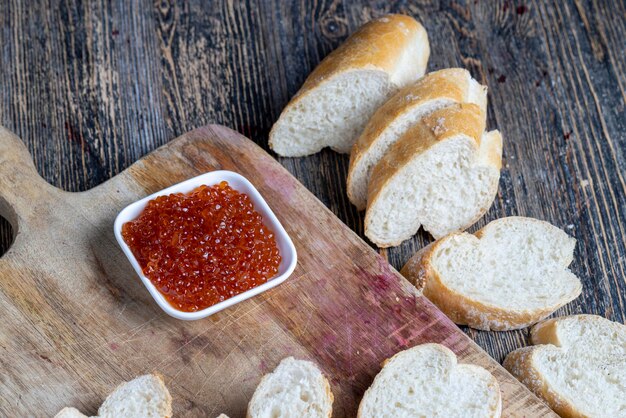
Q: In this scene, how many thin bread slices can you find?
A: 7